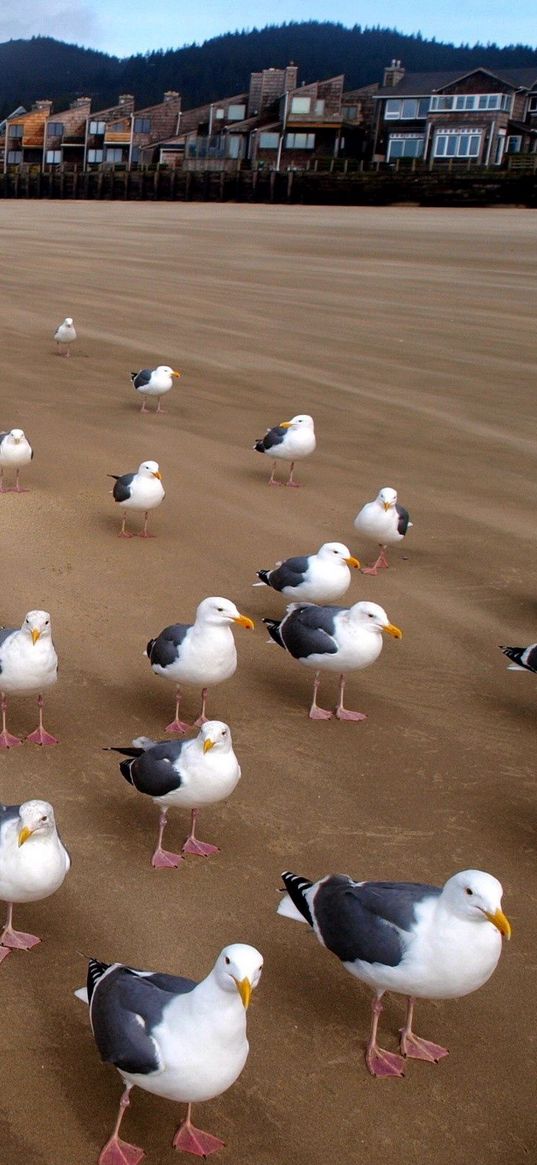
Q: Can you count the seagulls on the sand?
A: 15